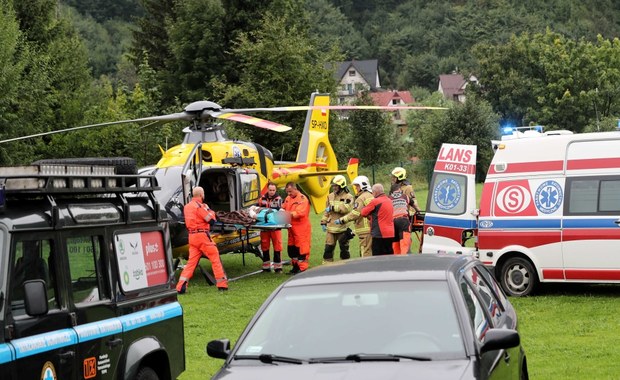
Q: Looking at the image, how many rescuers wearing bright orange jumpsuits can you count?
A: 3